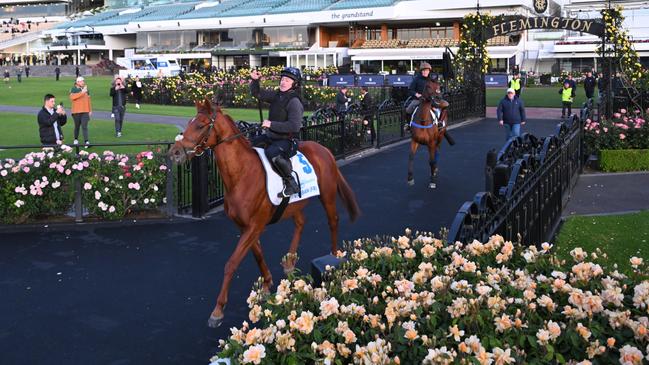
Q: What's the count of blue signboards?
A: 4